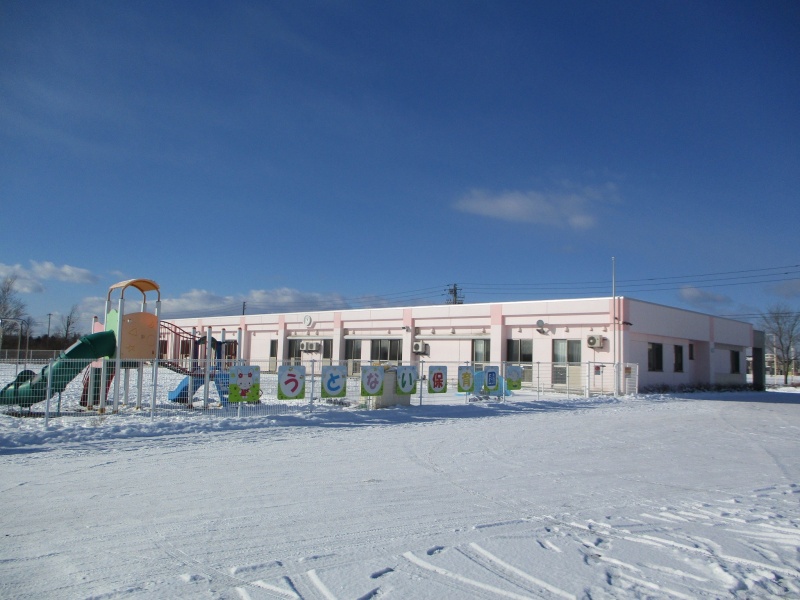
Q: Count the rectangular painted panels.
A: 9